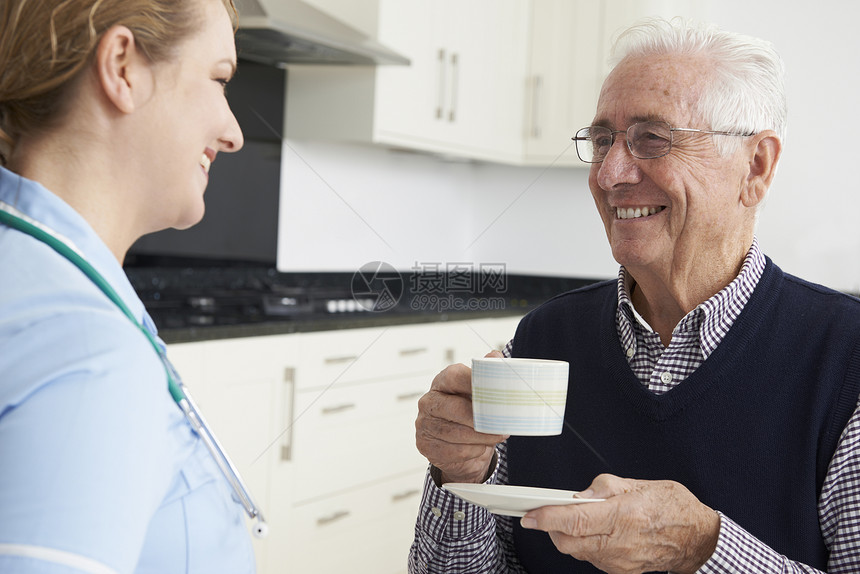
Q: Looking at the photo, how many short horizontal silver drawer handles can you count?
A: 6